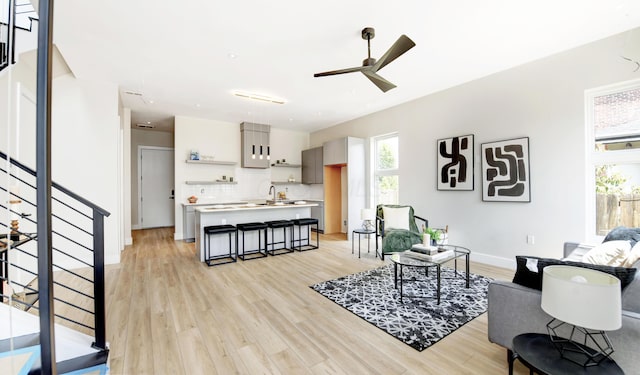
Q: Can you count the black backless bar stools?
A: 4